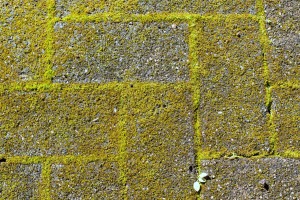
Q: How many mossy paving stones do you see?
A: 11